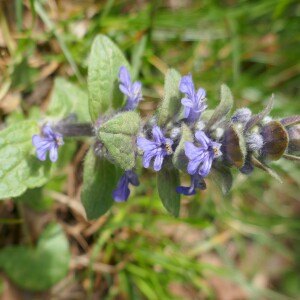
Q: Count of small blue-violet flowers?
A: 7